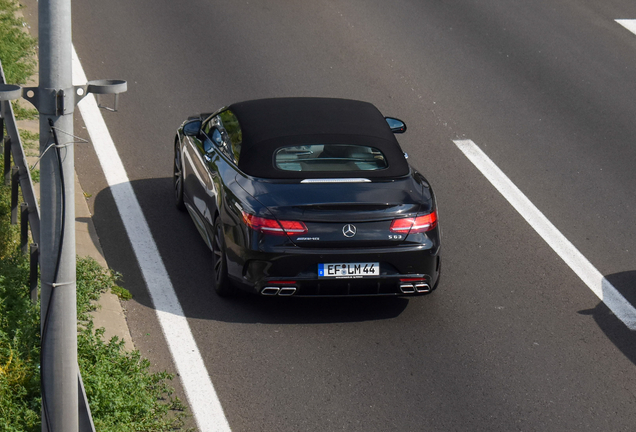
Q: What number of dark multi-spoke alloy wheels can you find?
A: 2